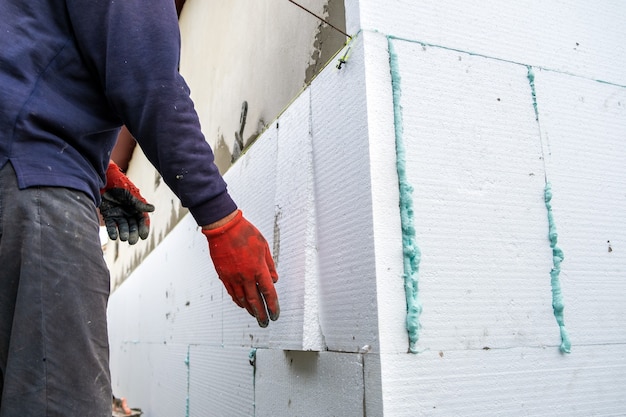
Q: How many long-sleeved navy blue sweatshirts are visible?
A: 1